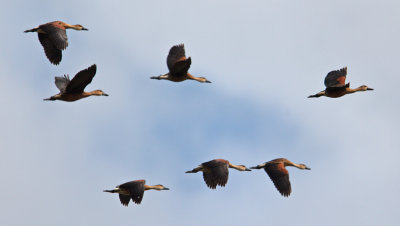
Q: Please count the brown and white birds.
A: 7